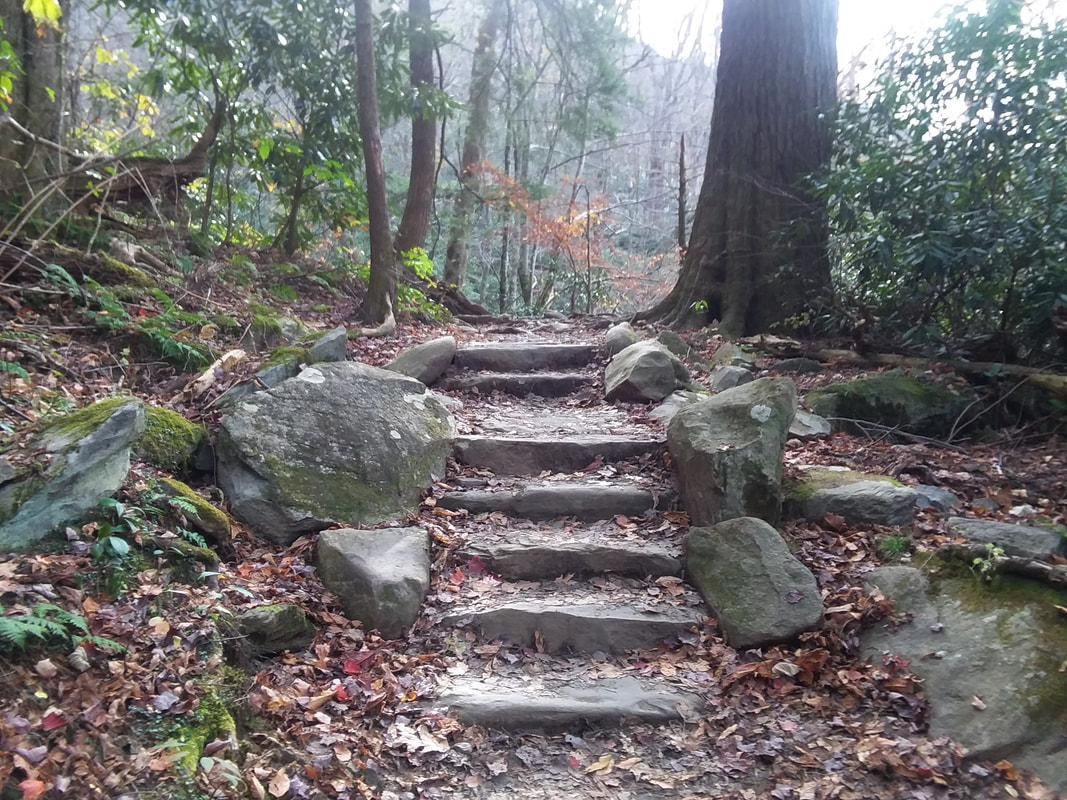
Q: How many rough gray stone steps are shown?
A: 7